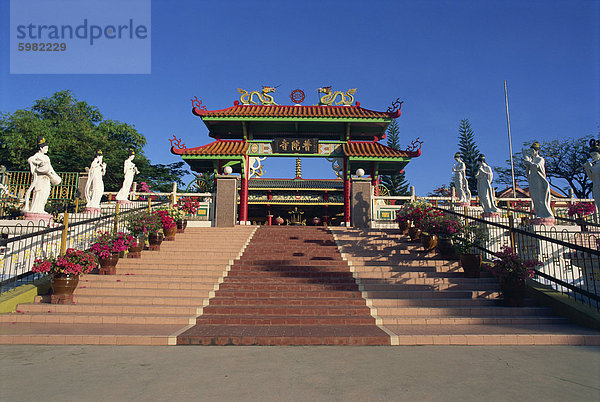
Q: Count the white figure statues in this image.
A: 7